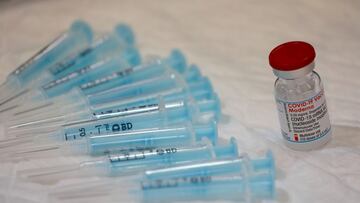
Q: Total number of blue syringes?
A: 12